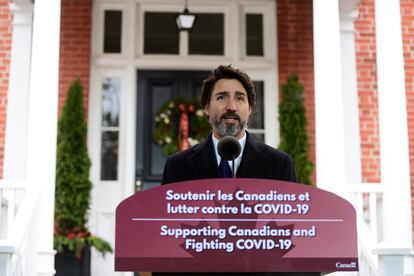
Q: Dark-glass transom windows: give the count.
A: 4